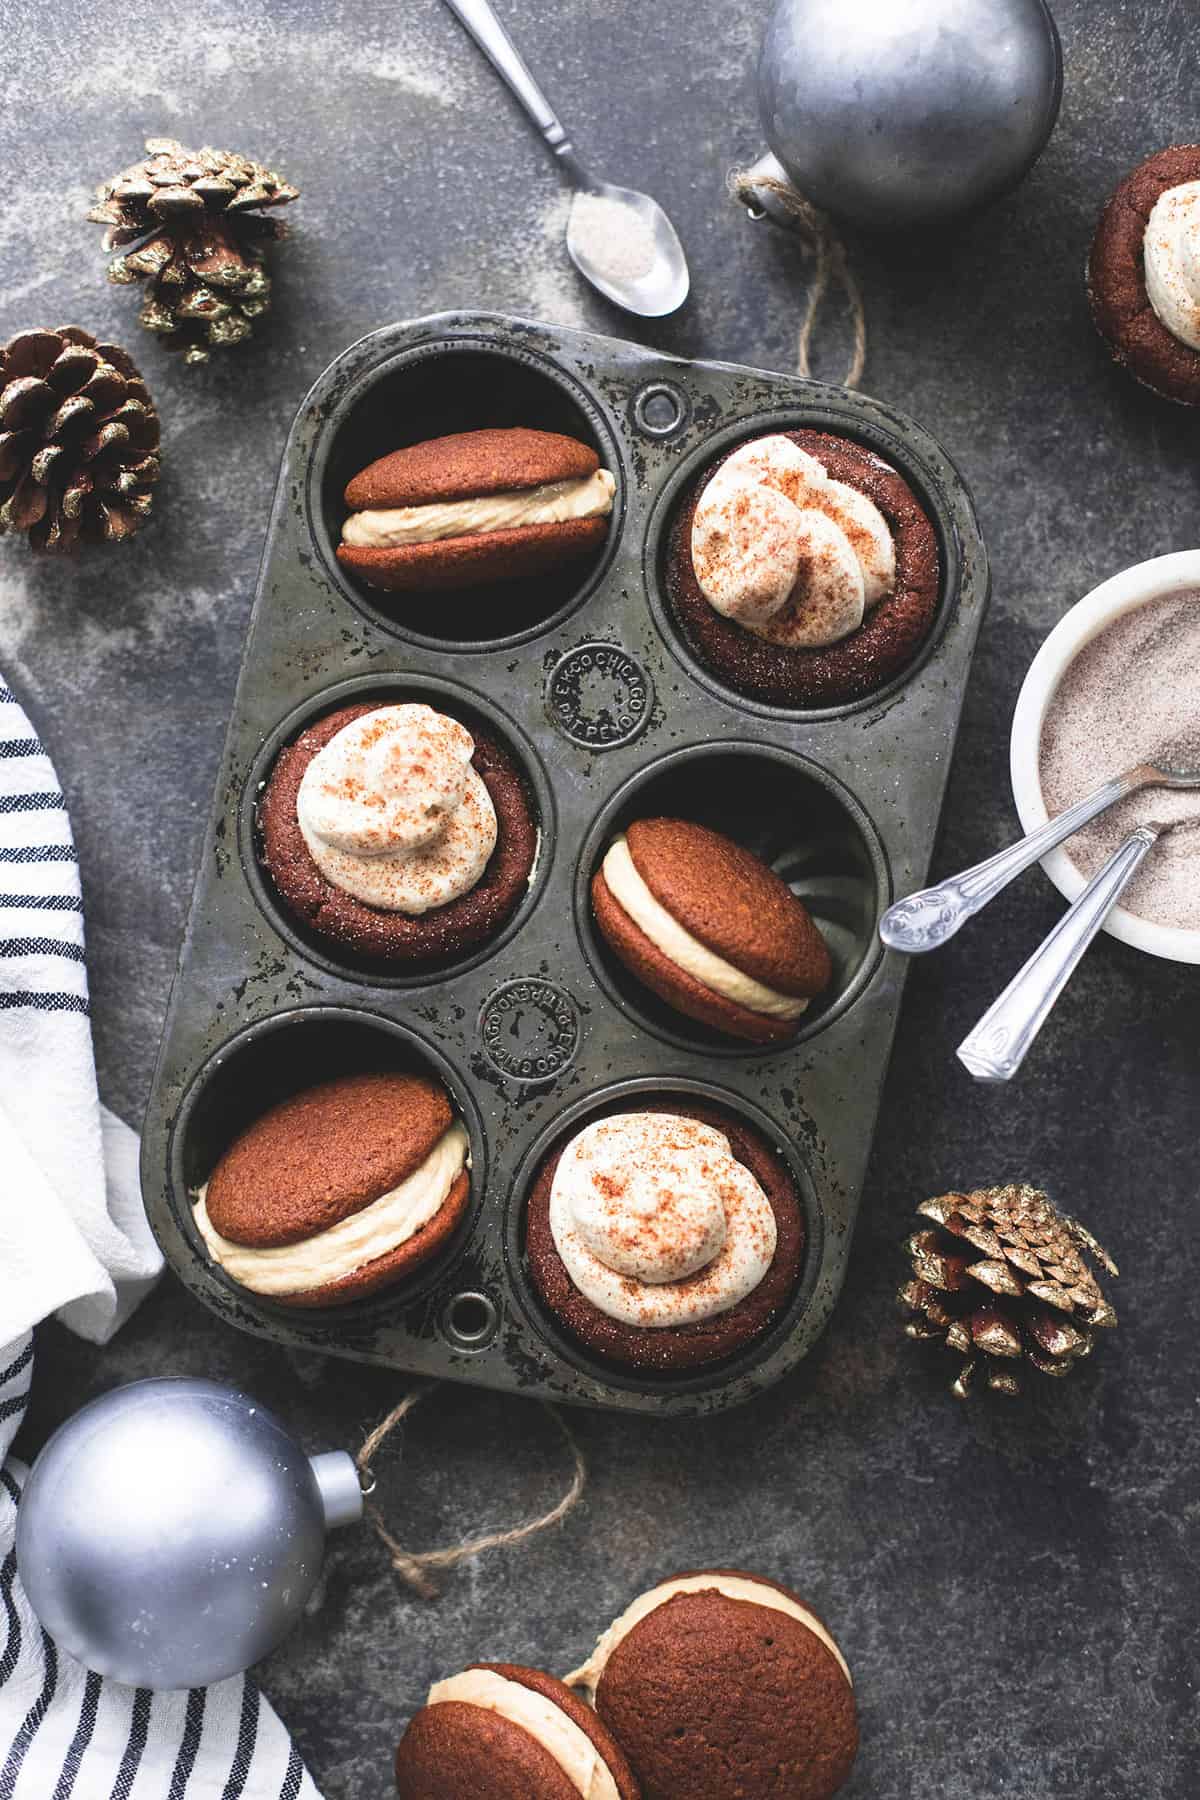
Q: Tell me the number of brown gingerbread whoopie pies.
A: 5